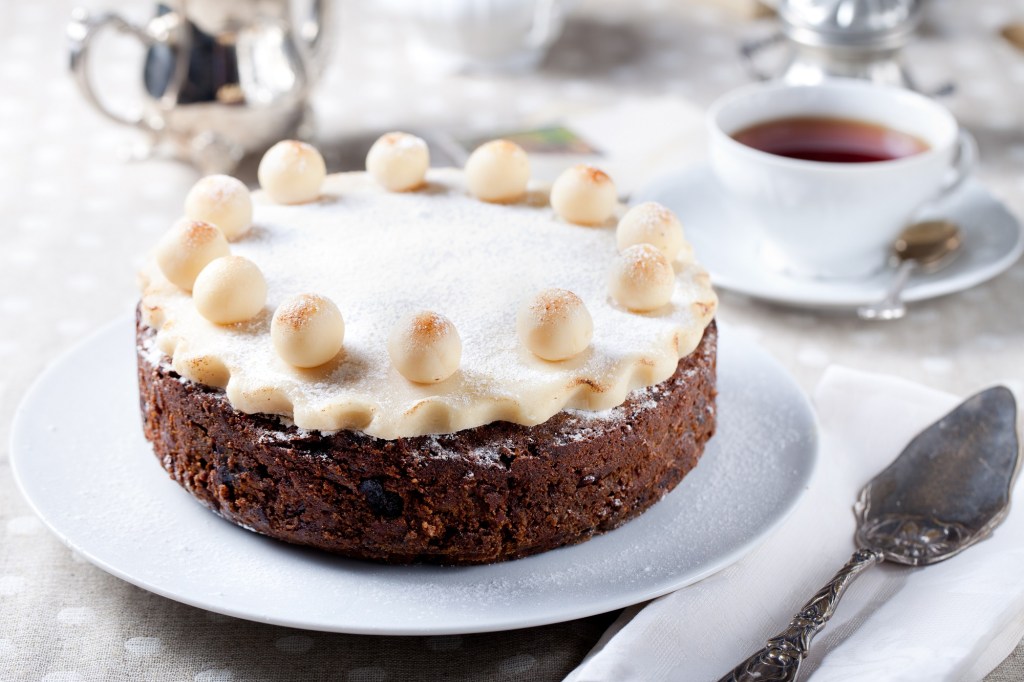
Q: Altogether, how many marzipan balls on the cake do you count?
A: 12